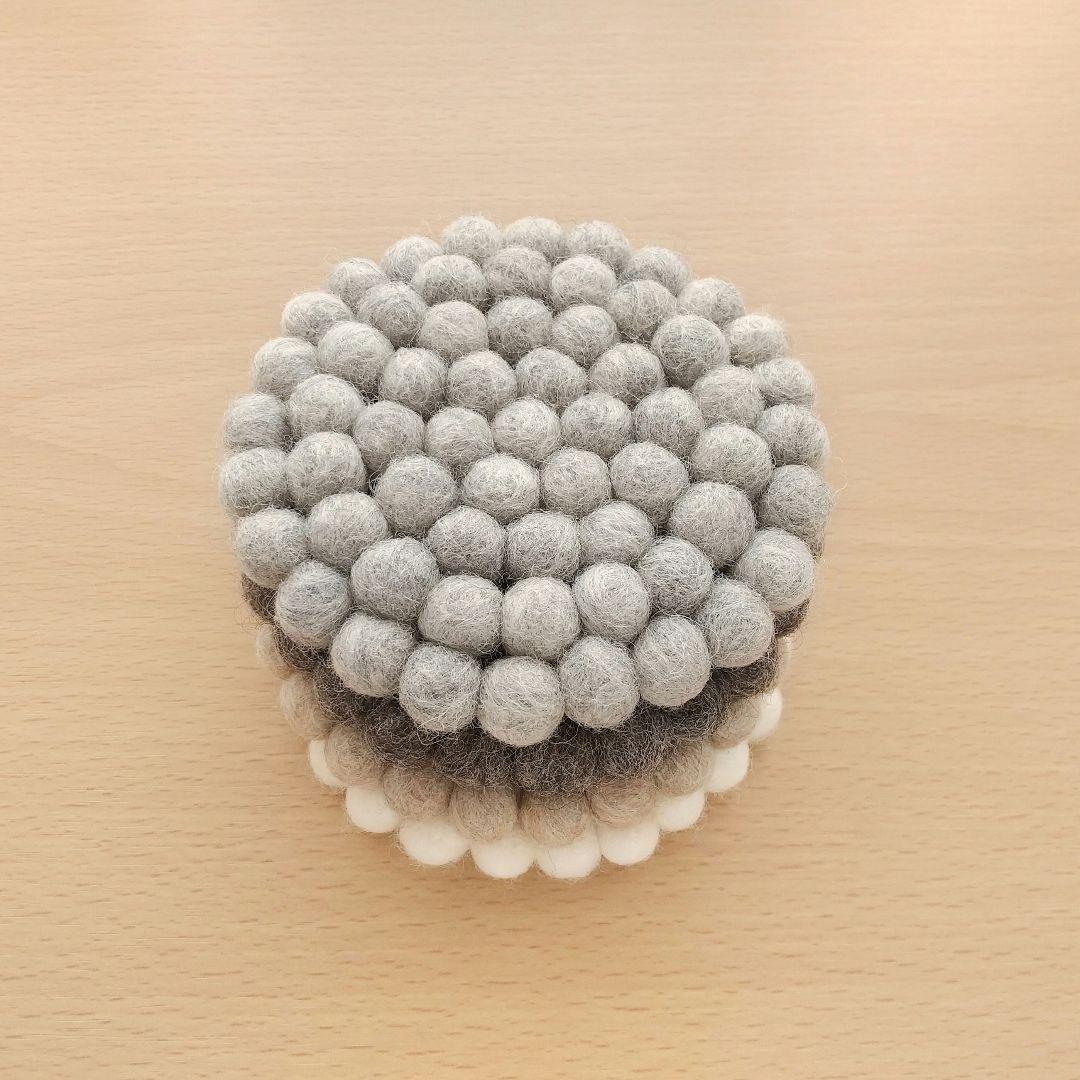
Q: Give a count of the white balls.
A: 9